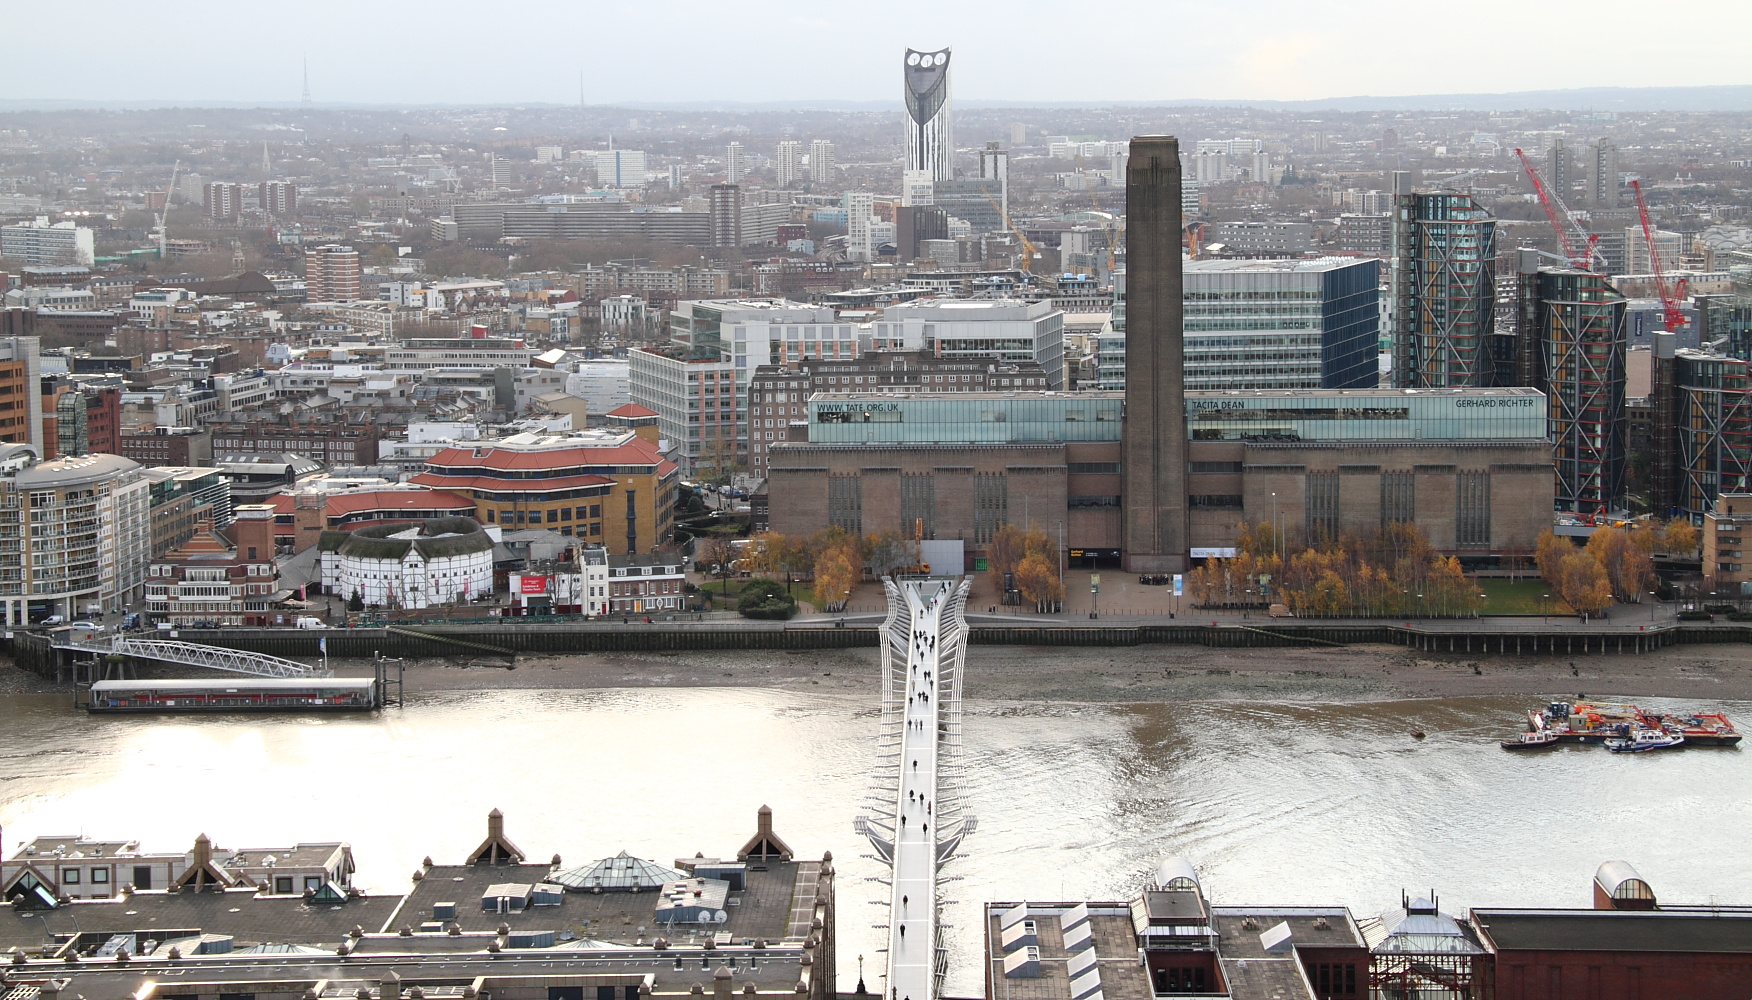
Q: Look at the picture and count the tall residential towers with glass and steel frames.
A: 3